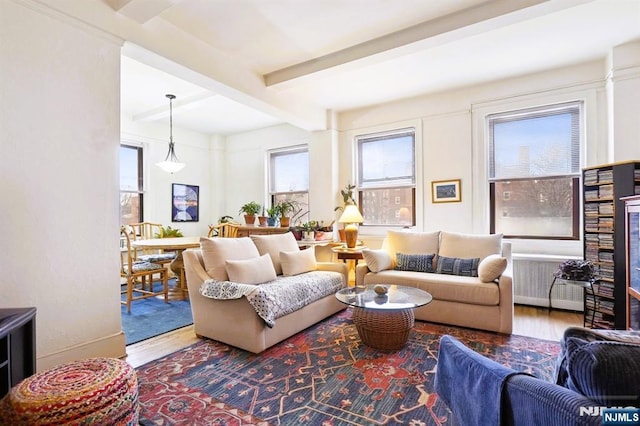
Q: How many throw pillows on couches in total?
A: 6